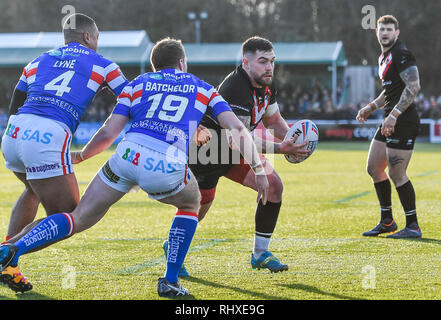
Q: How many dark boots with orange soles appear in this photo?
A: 2